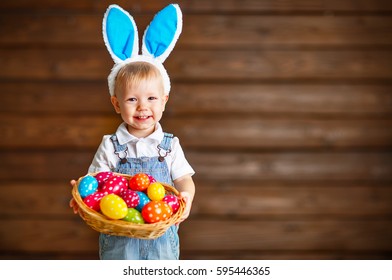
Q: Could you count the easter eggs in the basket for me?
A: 13